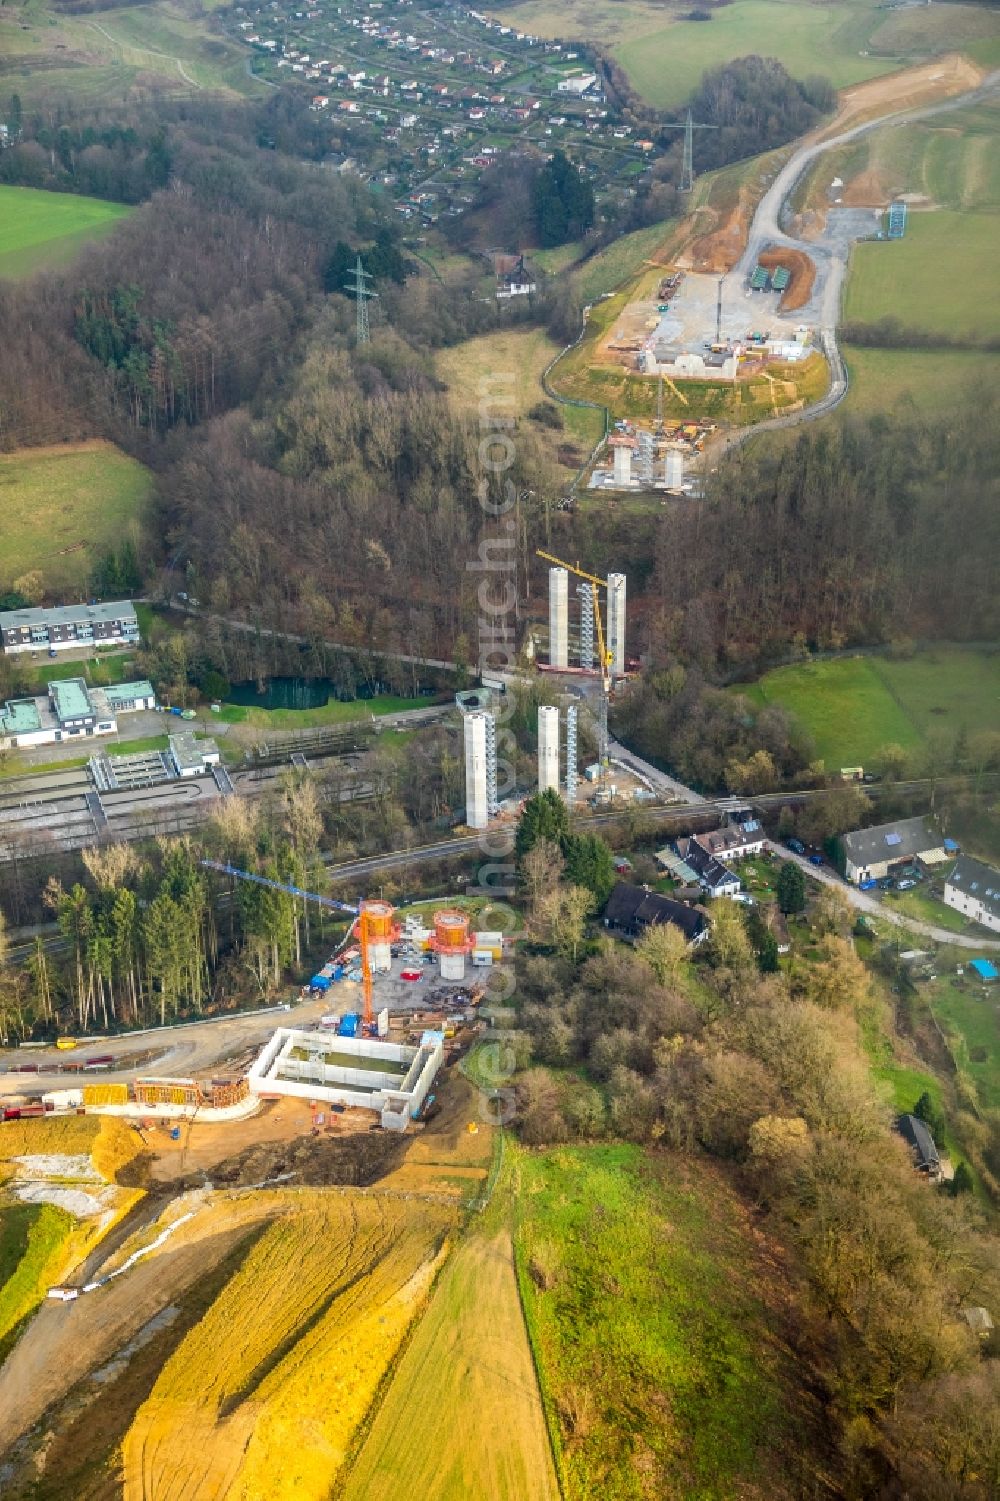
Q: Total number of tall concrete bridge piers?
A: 4